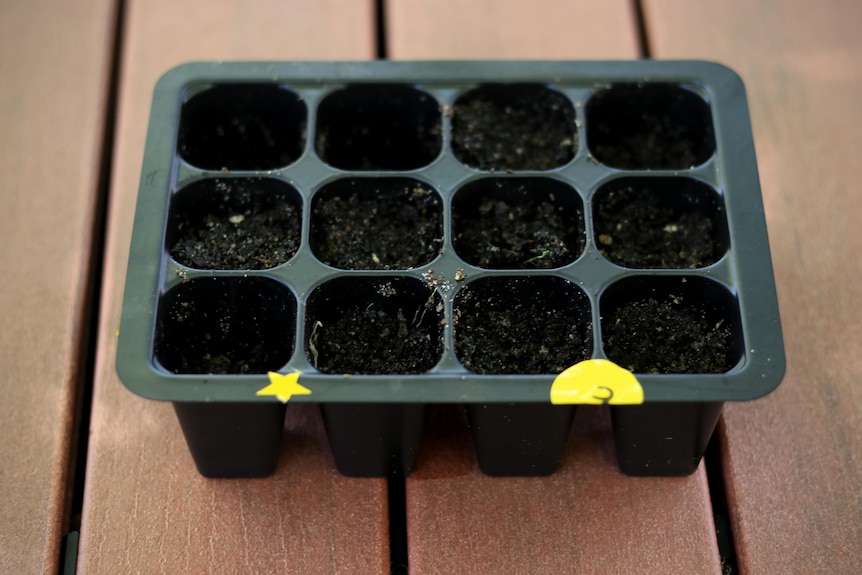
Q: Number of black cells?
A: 12